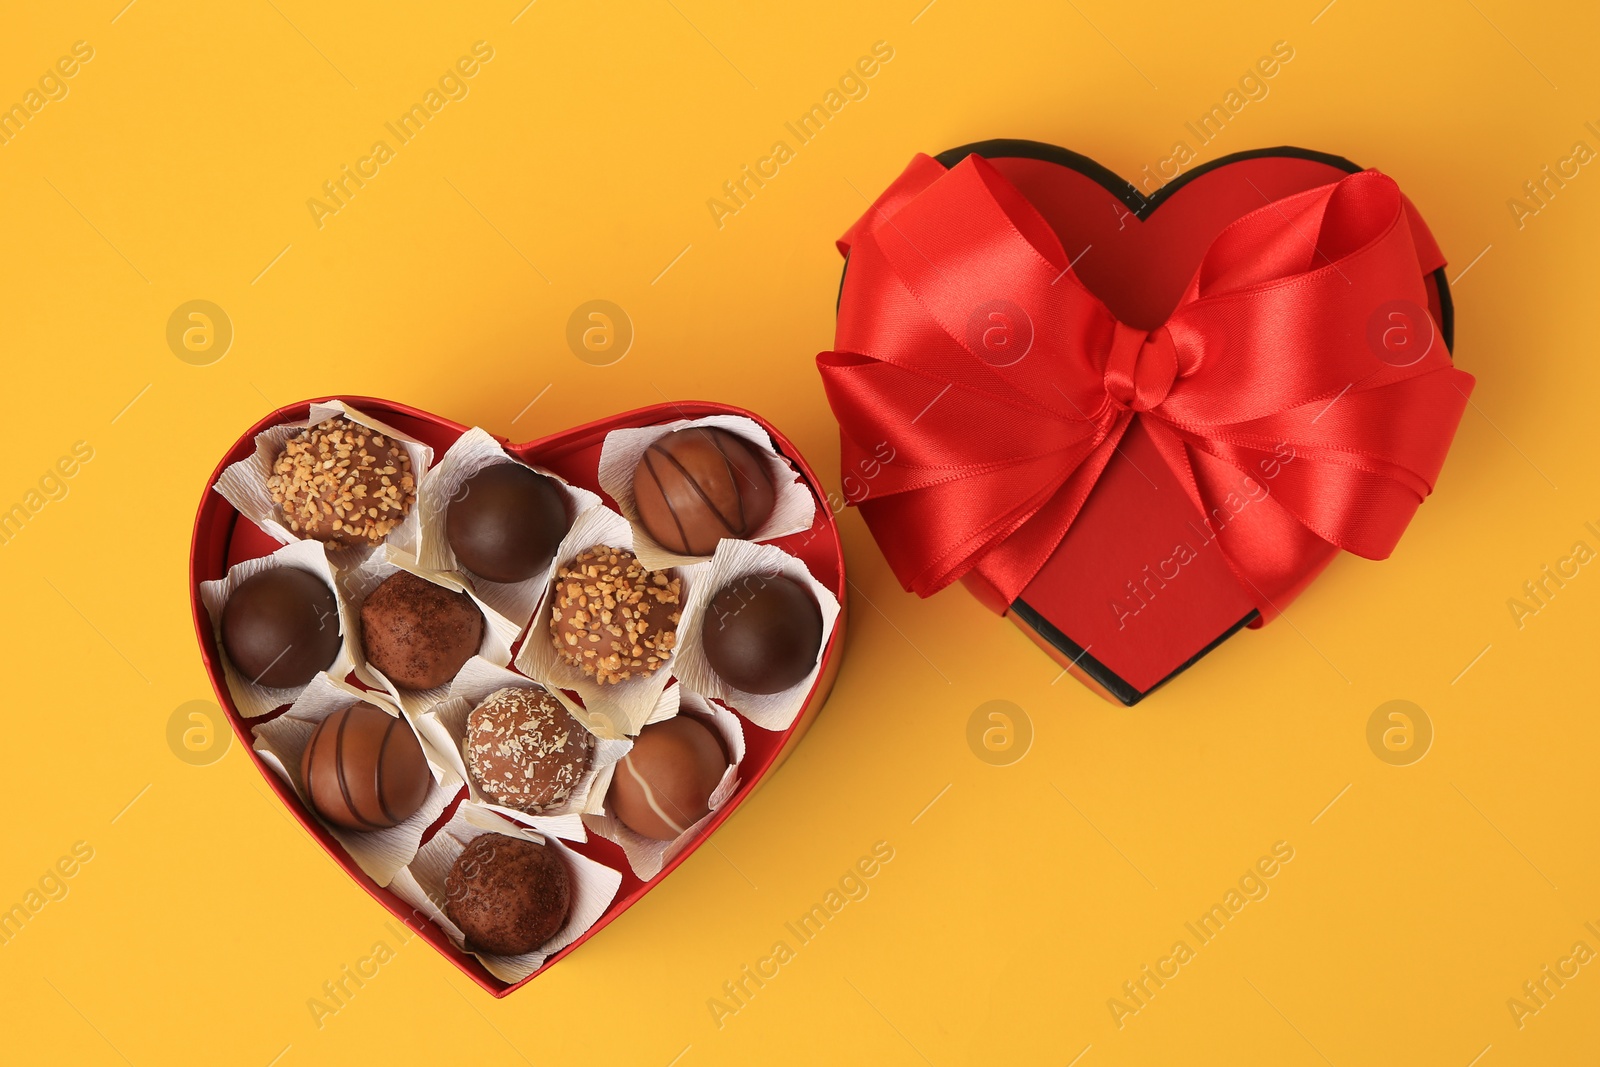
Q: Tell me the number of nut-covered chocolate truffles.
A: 2